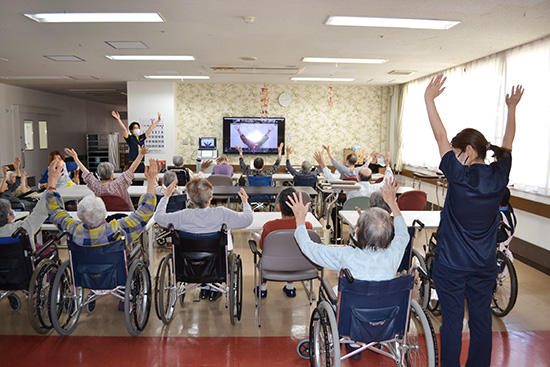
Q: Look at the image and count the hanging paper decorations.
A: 2